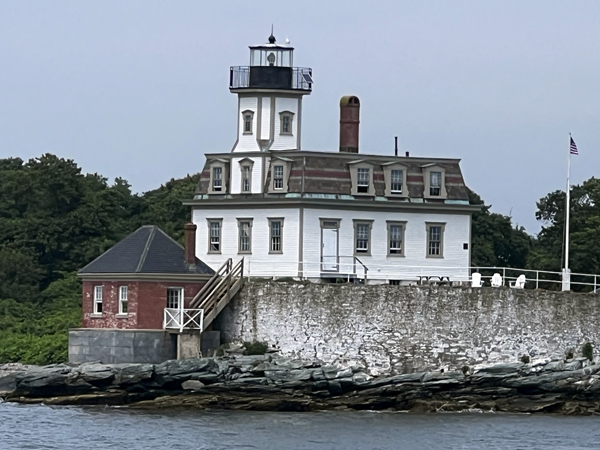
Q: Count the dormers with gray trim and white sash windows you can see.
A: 5